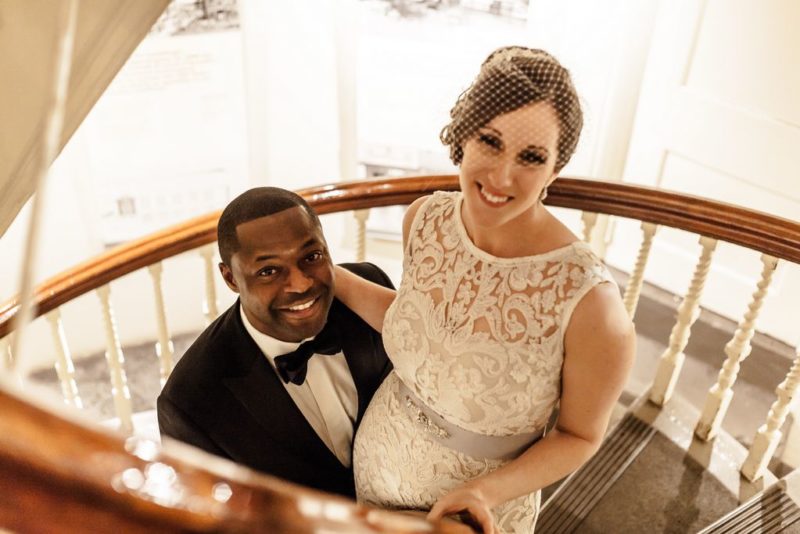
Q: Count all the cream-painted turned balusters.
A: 11